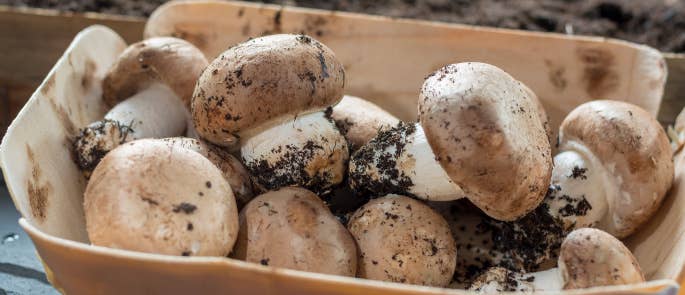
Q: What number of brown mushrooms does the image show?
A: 10